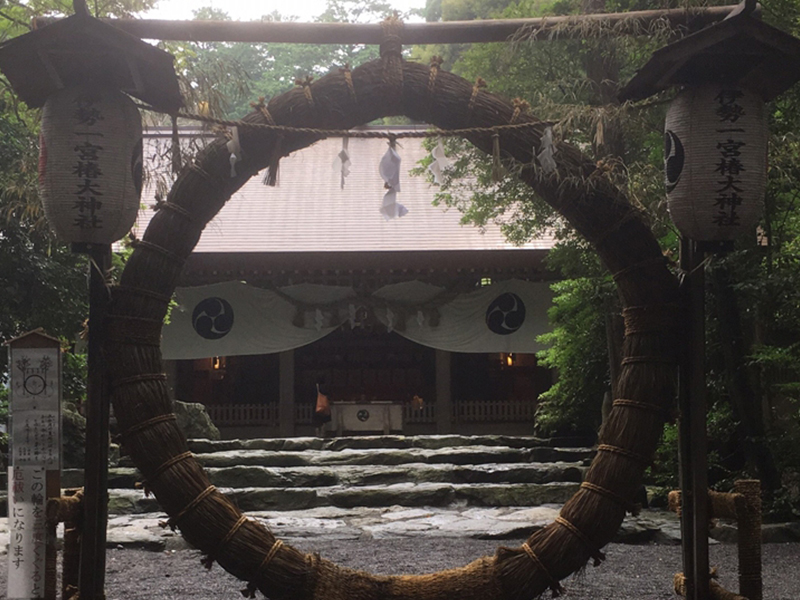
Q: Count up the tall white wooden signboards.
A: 1